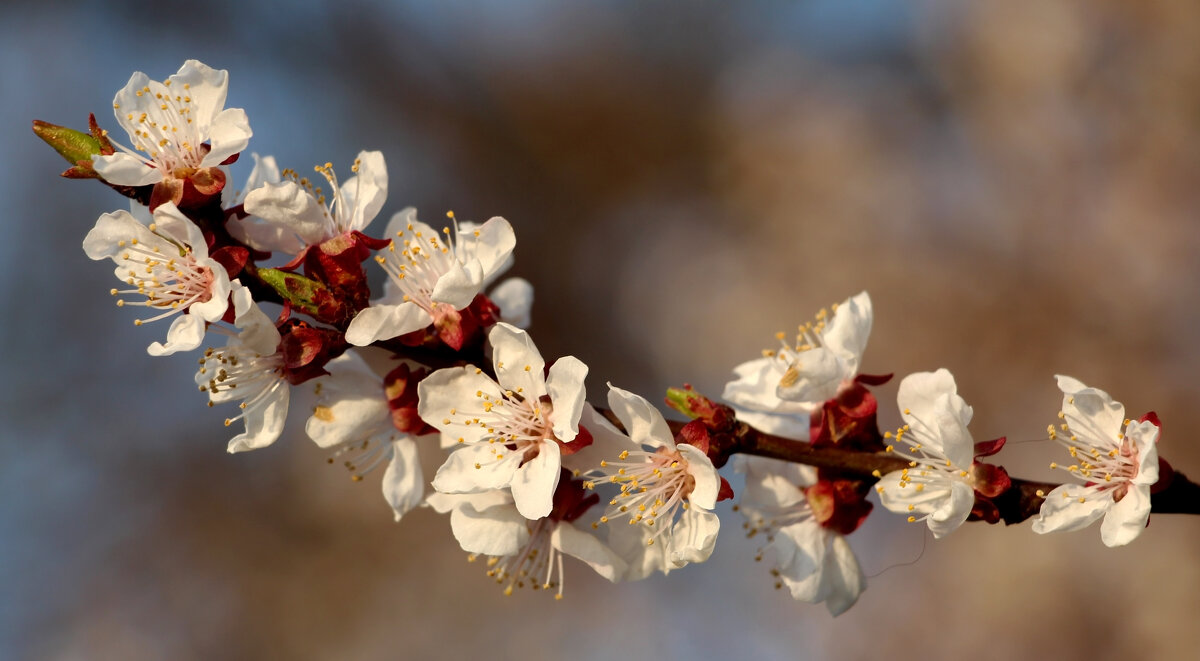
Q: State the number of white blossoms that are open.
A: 13